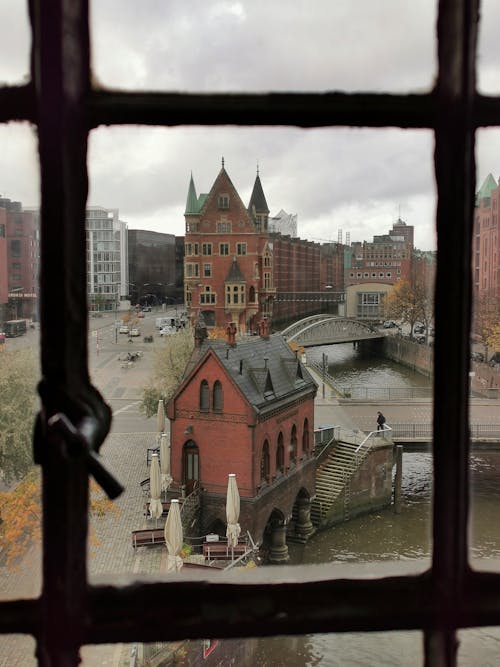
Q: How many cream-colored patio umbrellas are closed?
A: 5